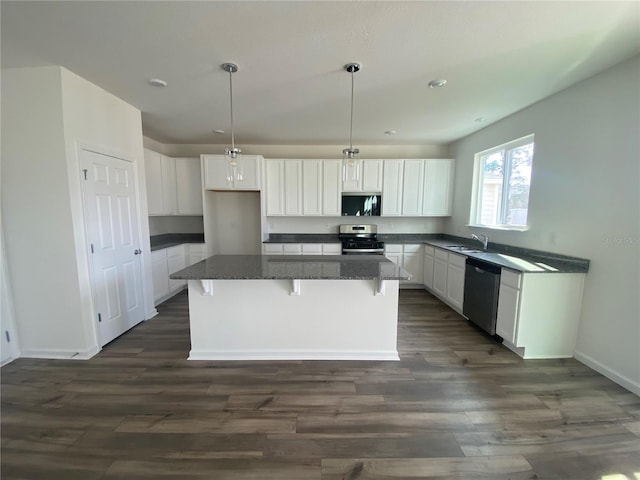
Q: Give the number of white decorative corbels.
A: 3